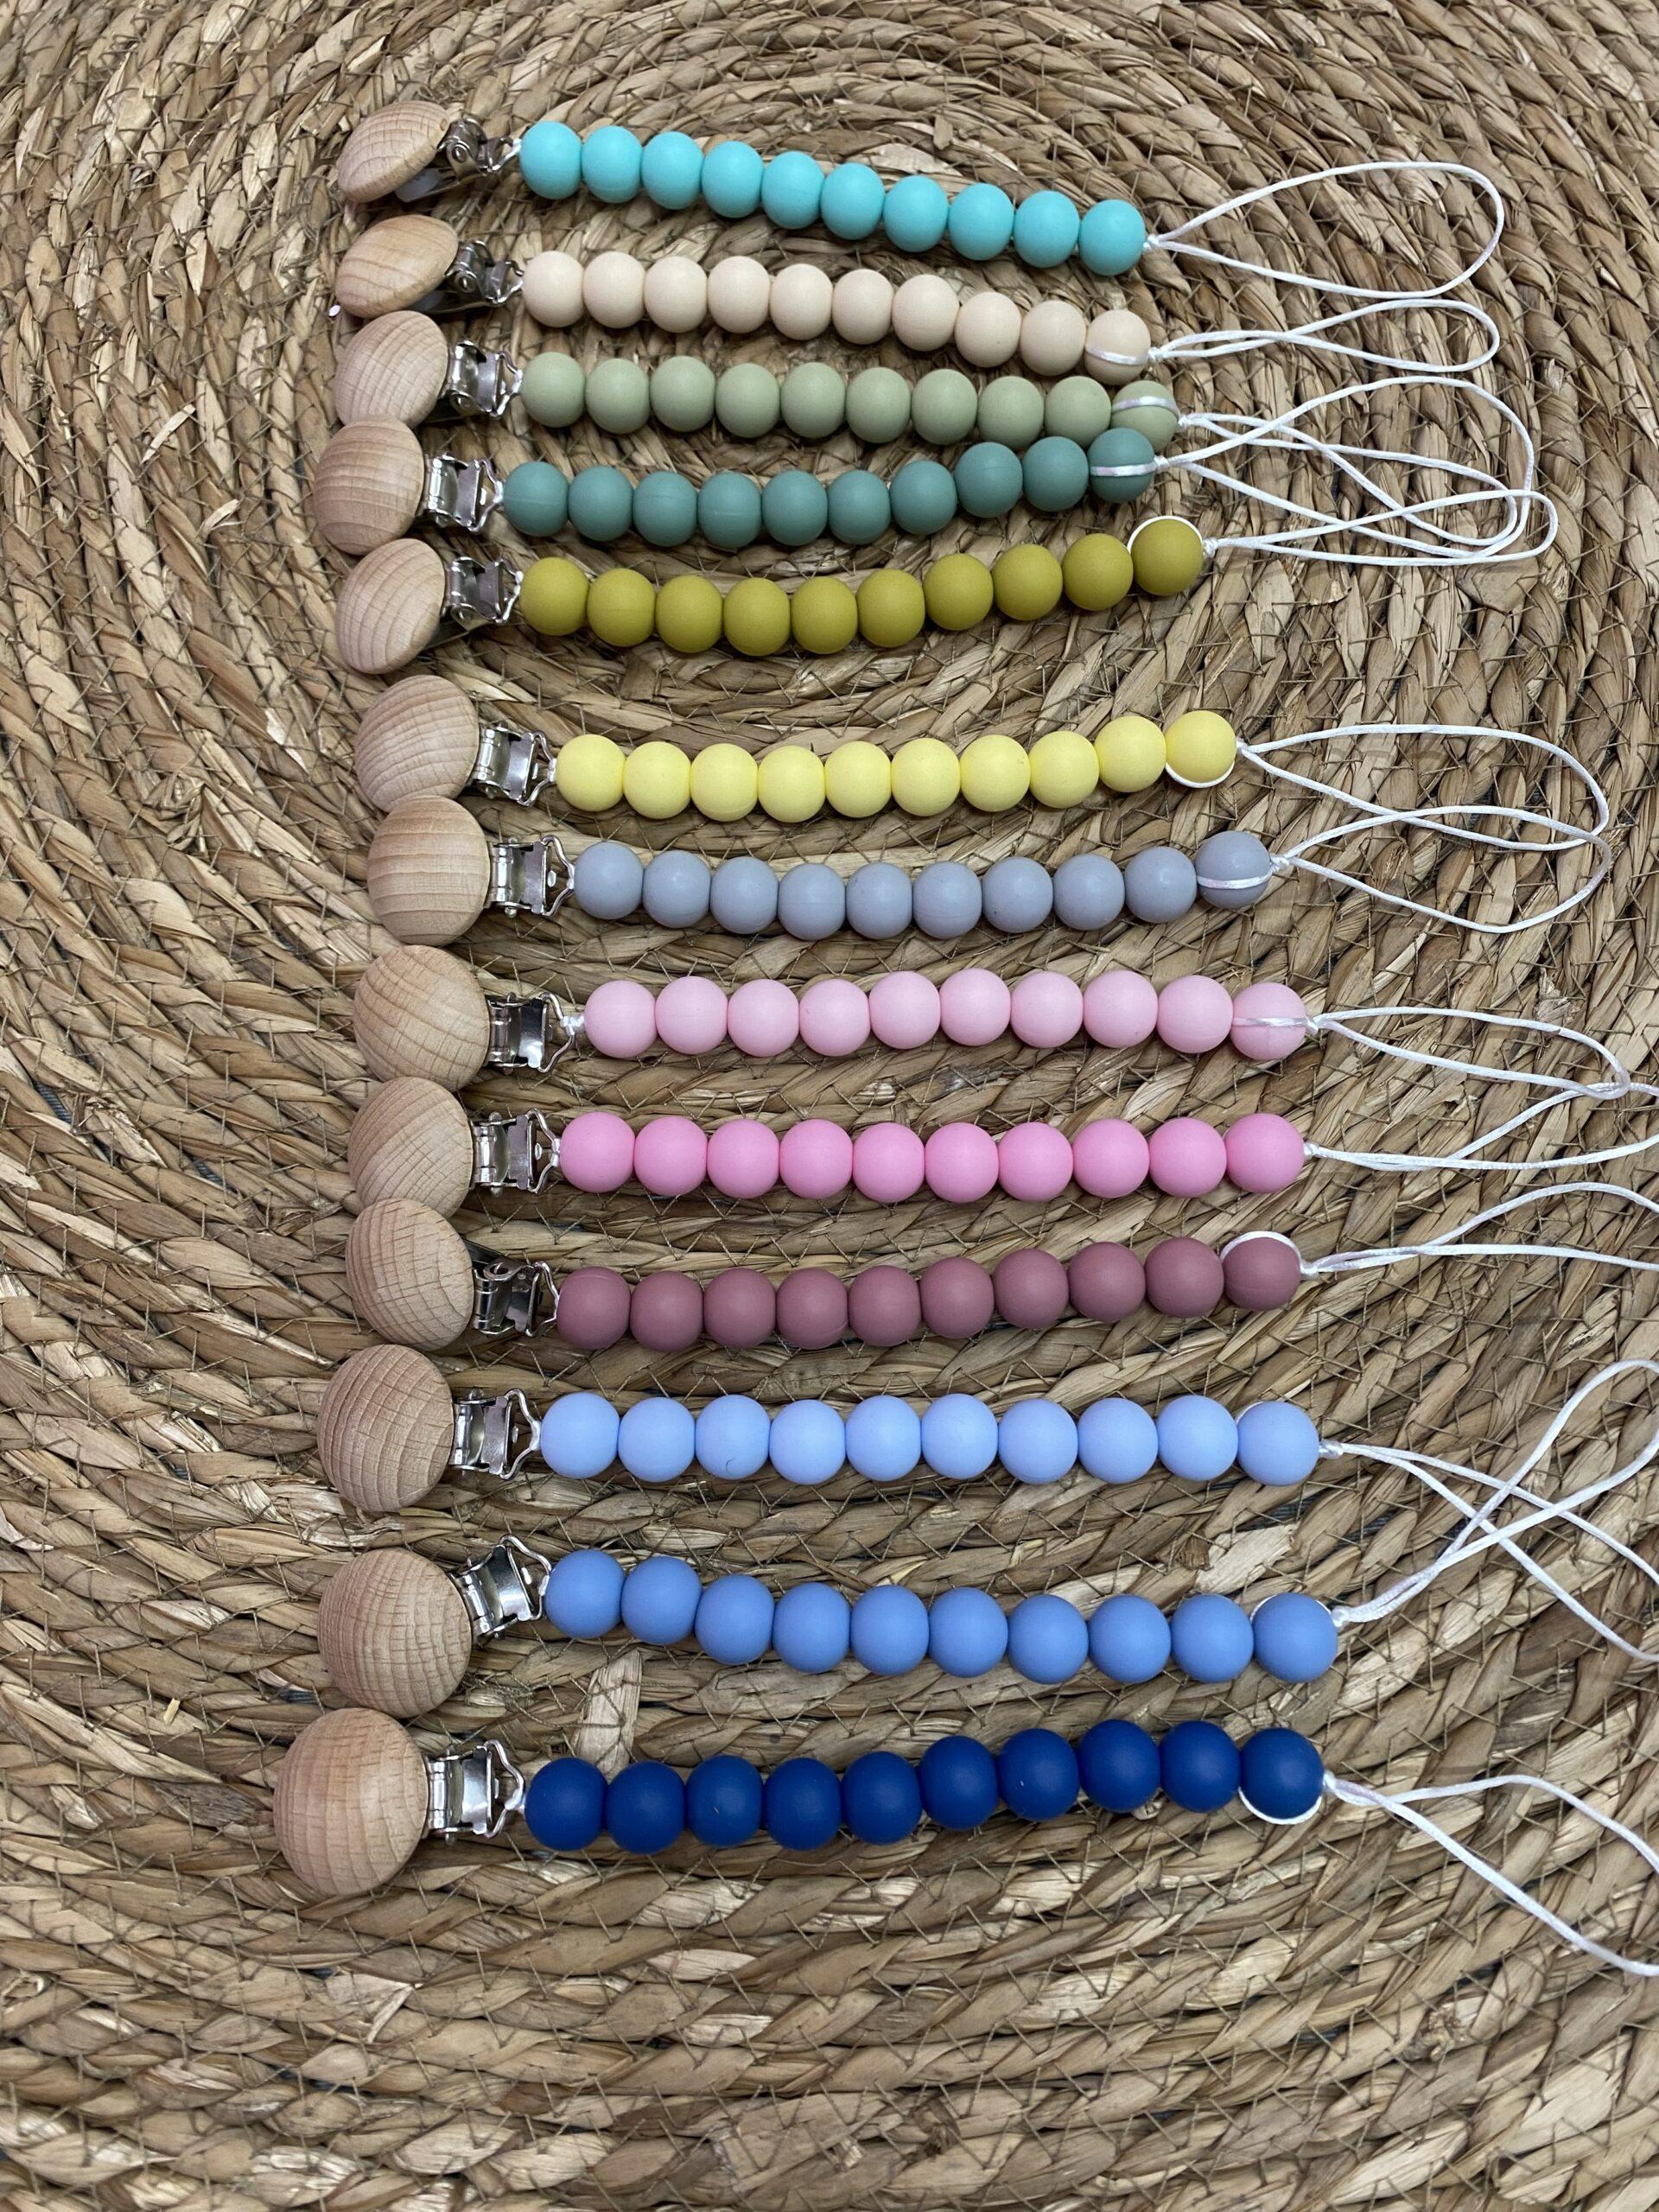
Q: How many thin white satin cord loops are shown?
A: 13